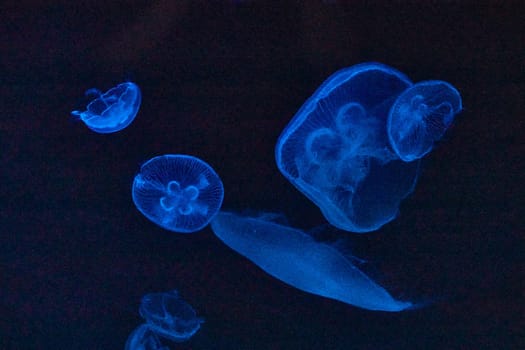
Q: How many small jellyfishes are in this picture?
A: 5